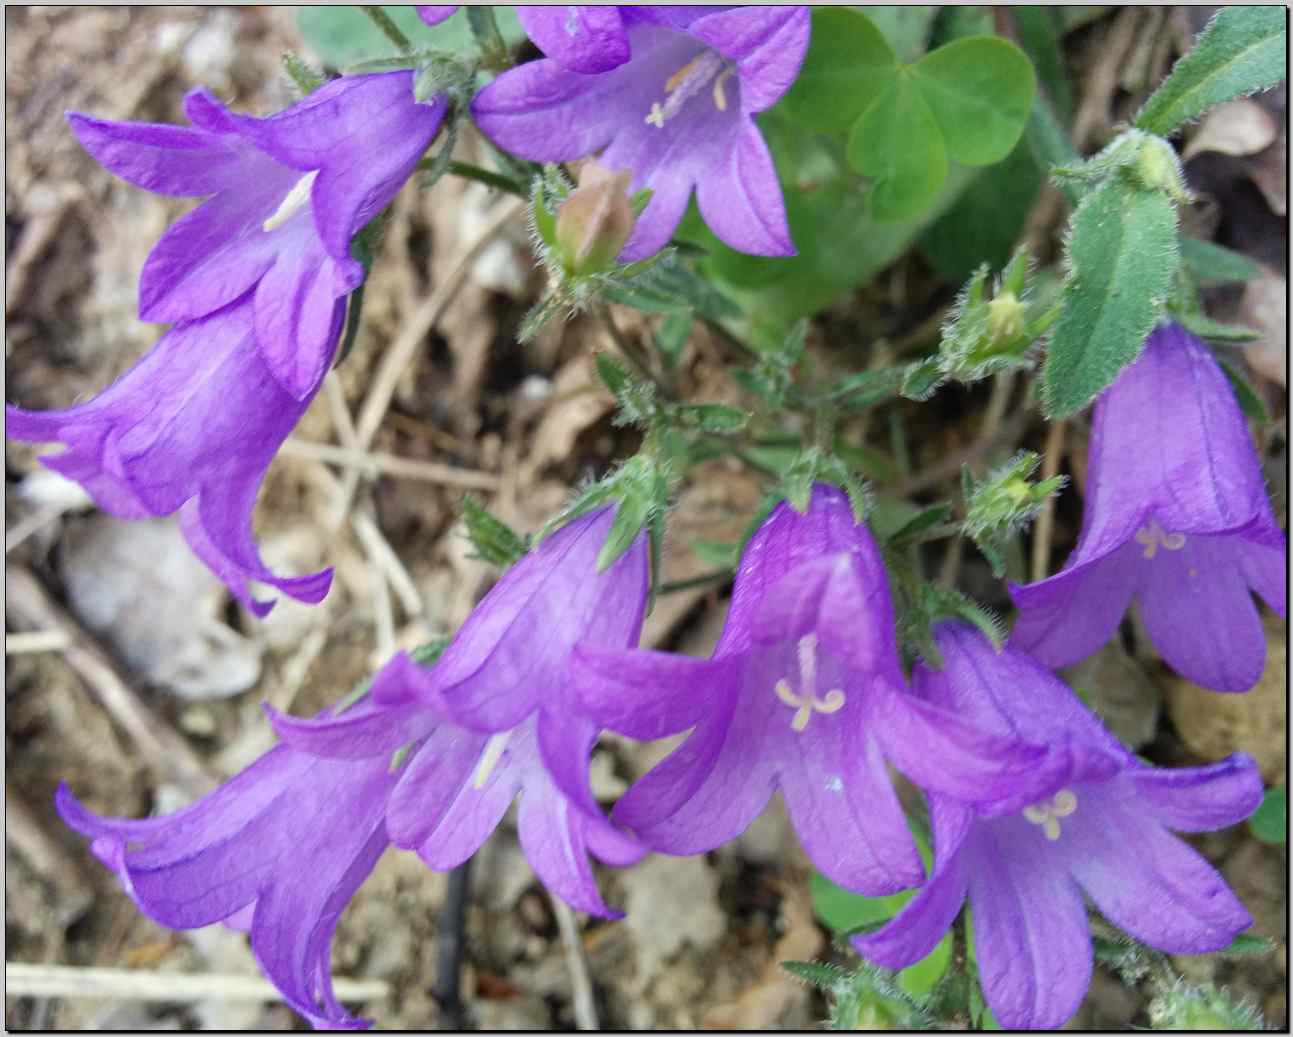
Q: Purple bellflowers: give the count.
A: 8